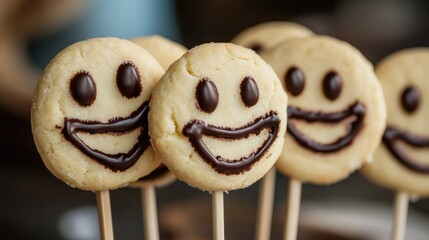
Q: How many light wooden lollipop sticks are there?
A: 6